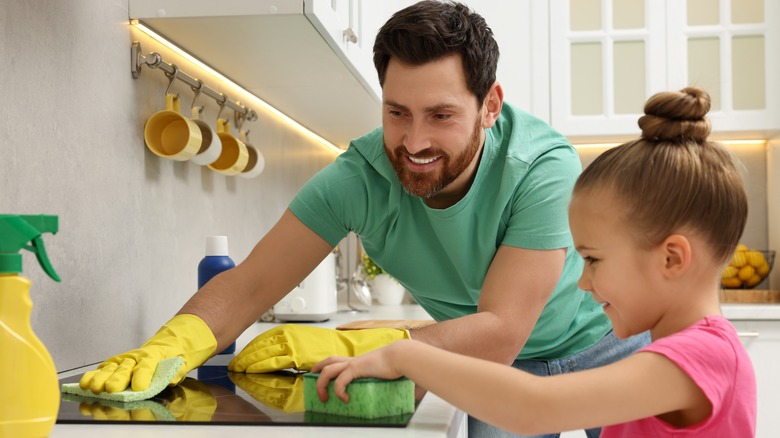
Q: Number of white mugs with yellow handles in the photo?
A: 0